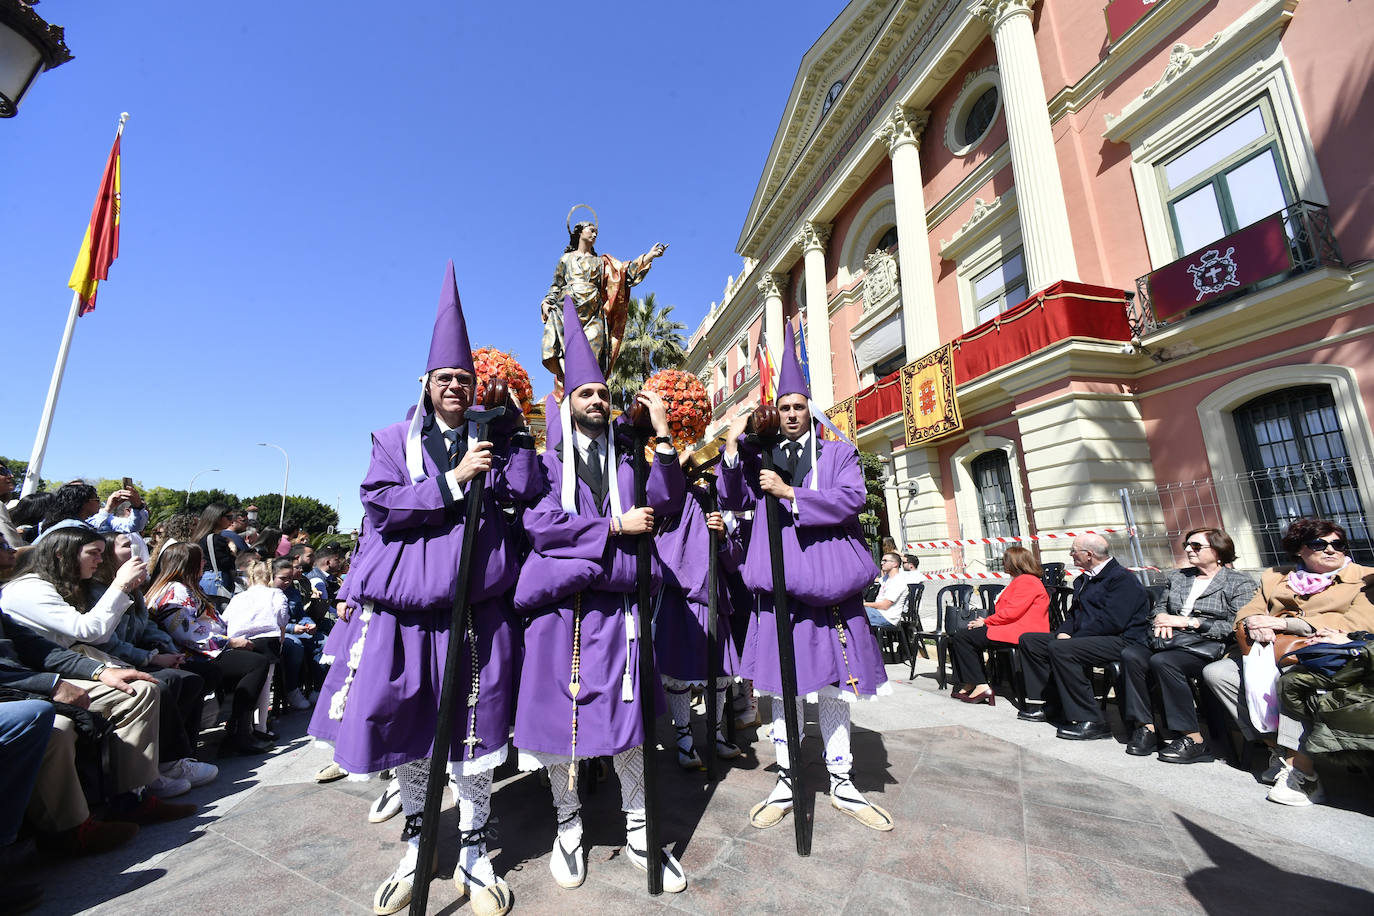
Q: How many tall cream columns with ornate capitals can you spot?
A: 4